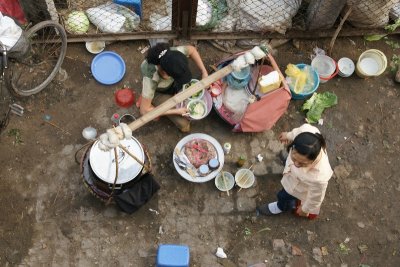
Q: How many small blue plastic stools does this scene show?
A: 1